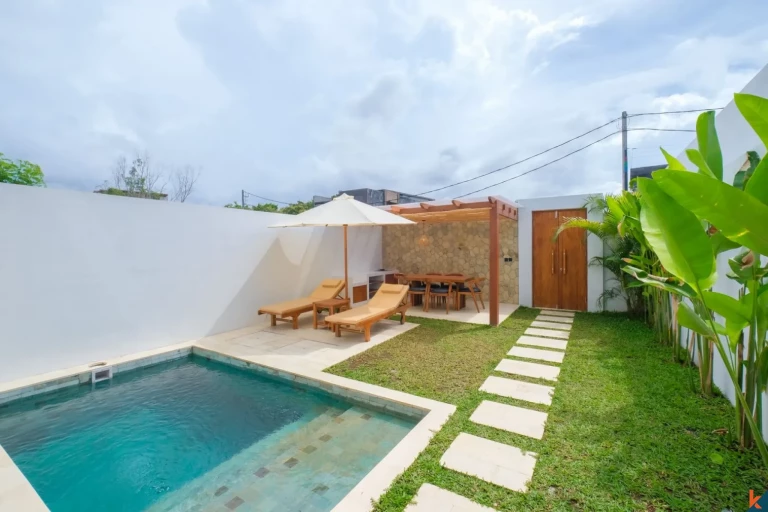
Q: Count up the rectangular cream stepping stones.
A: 11